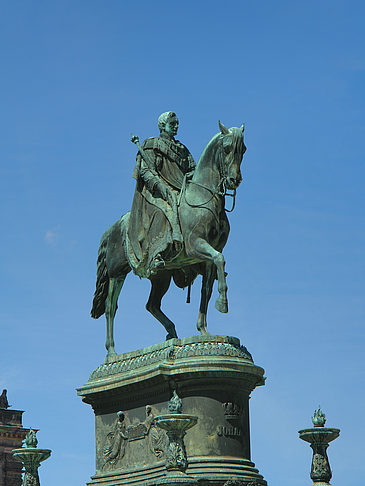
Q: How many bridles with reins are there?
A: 1